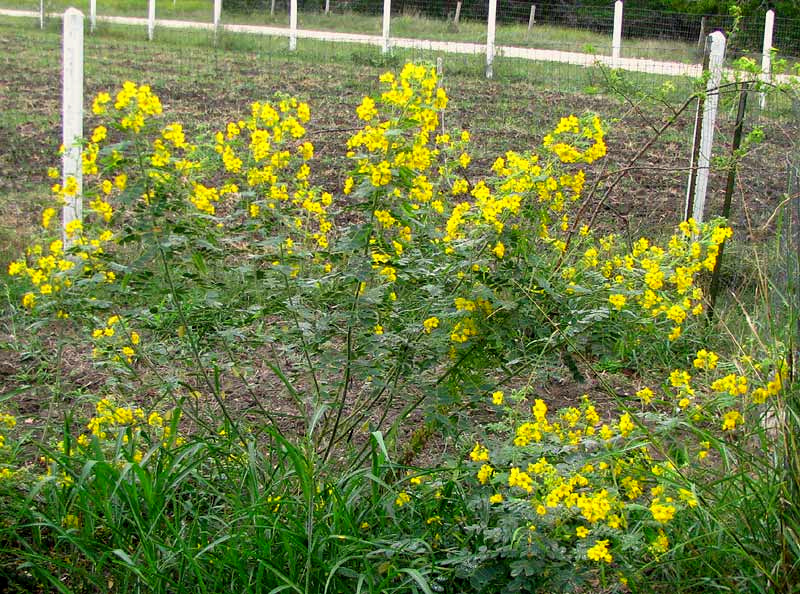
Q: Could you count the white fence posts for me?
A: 11